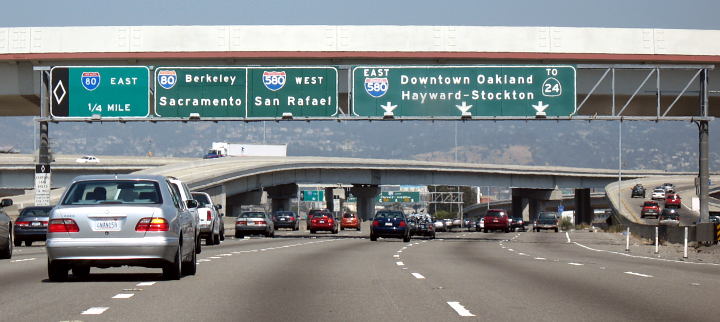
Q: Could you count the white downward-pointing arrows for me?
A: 3